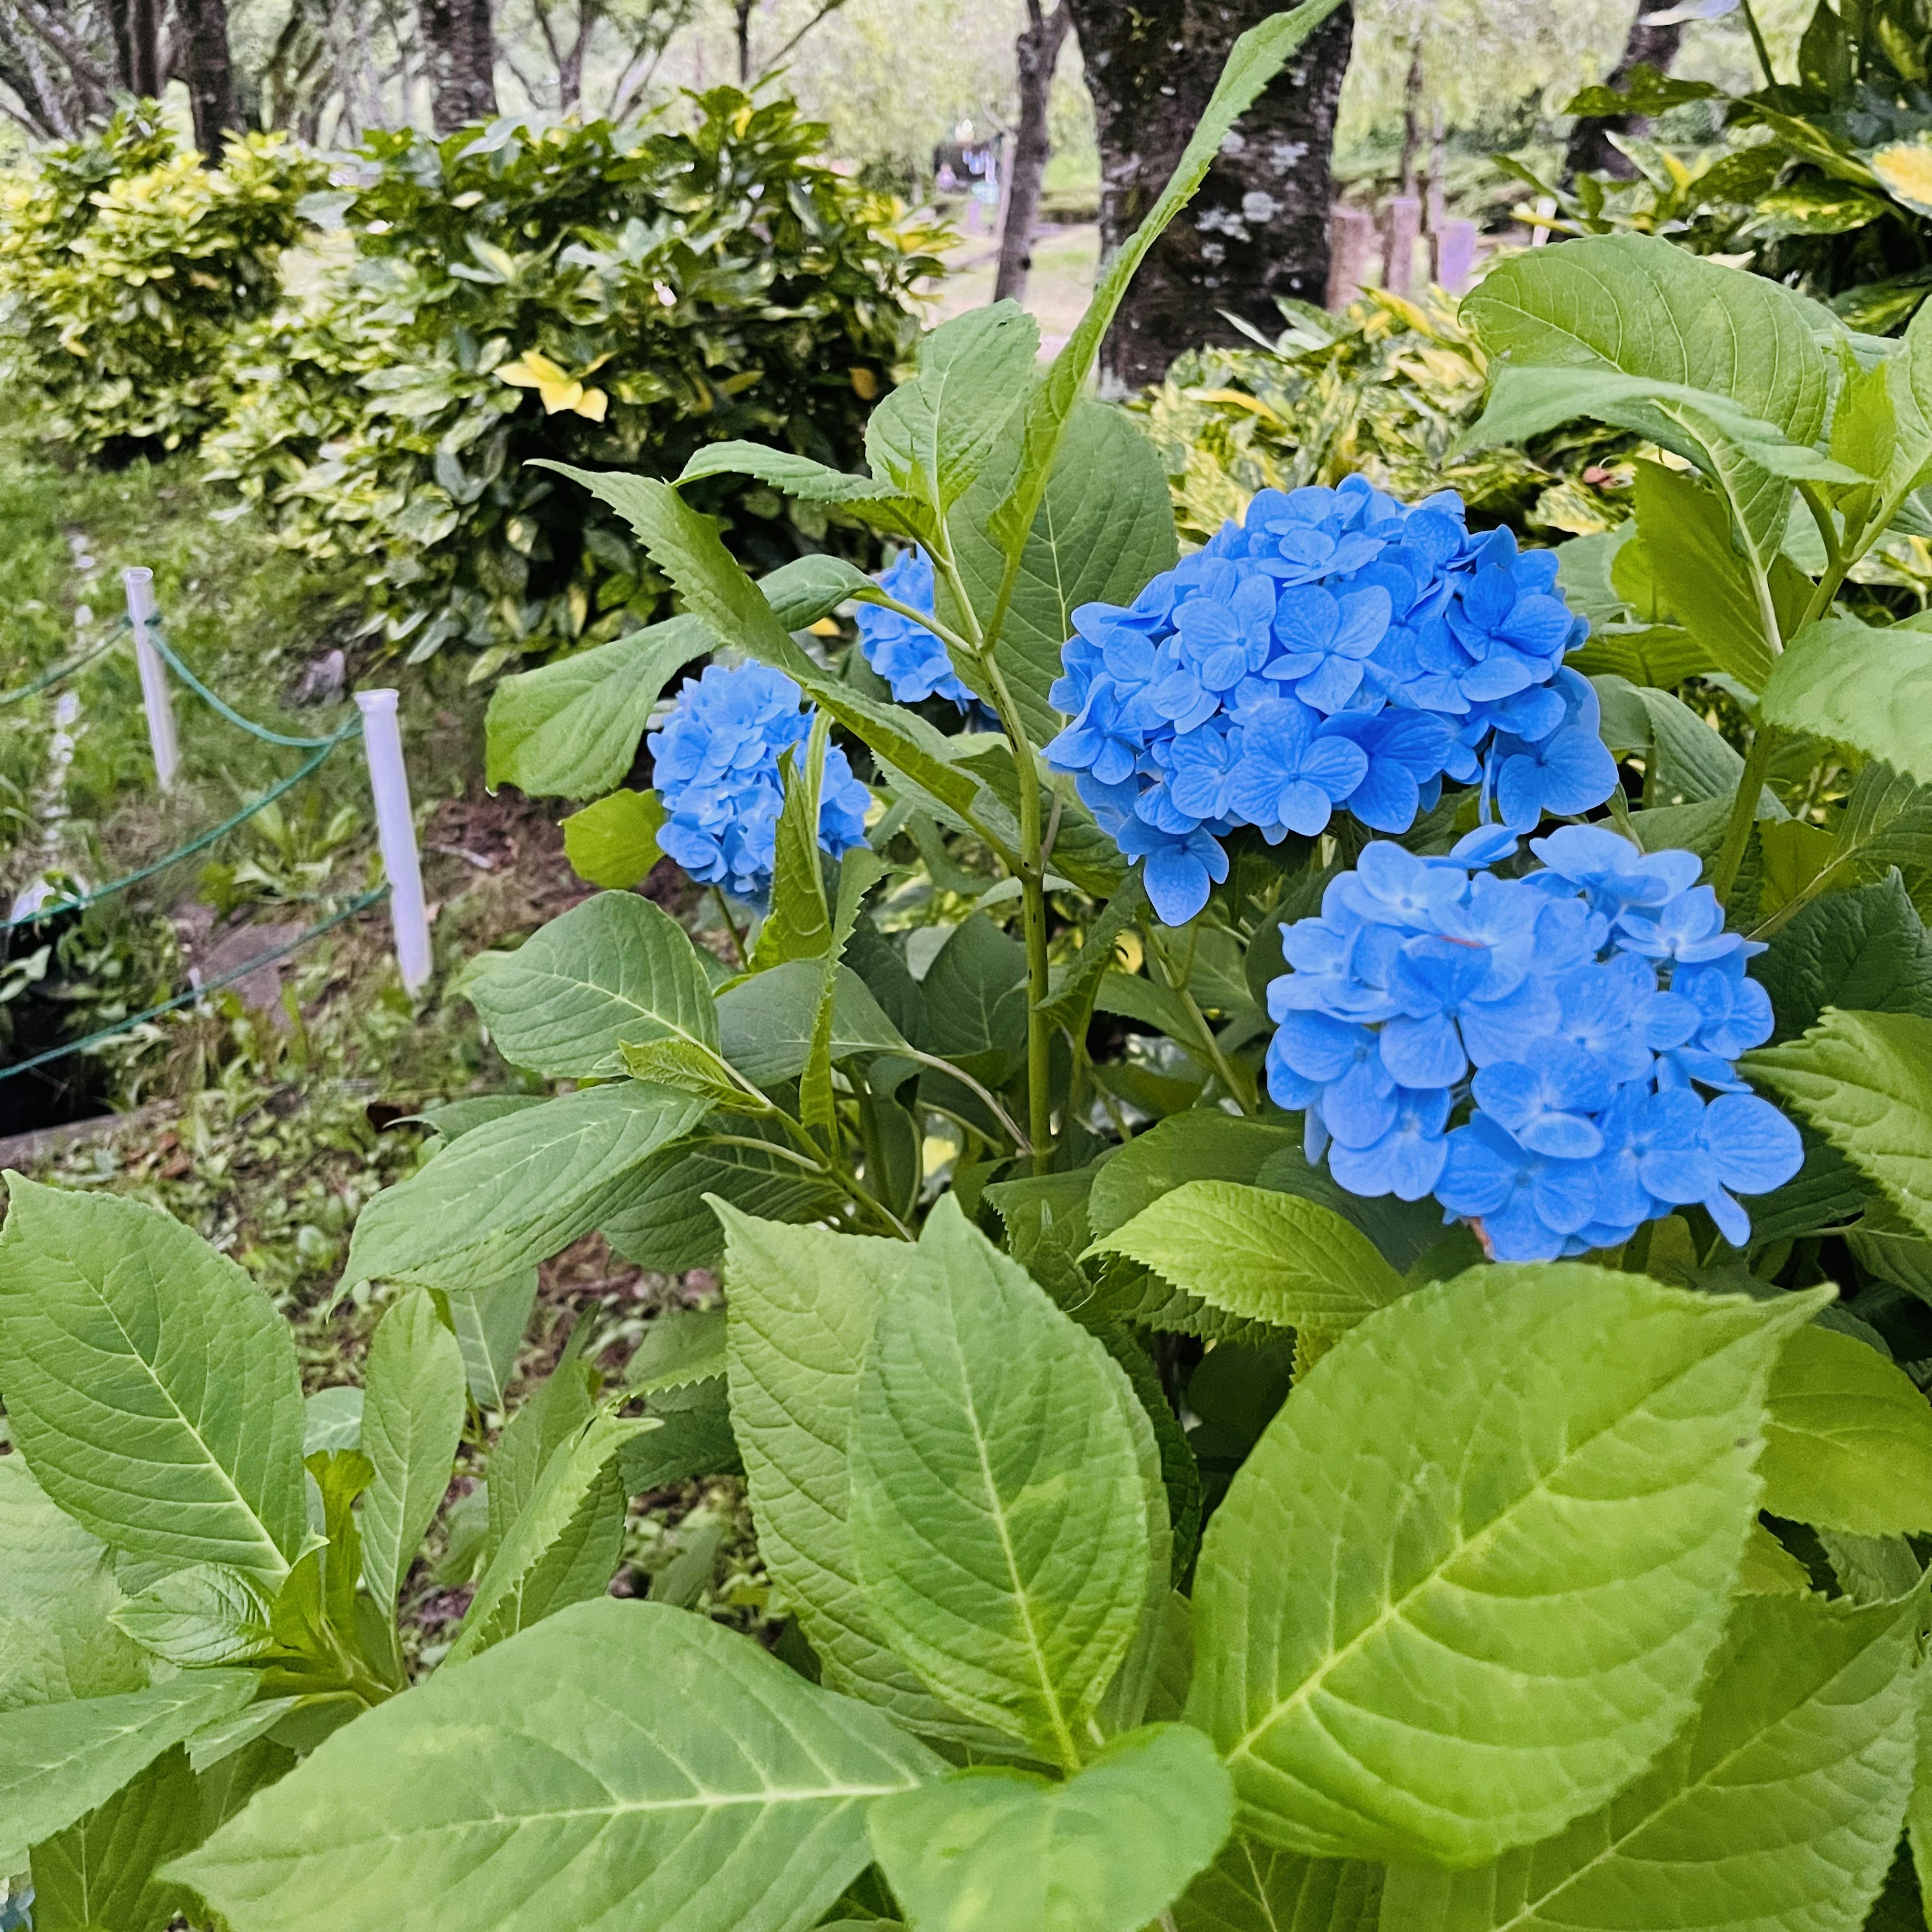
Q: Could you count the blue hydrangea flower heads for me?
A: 4